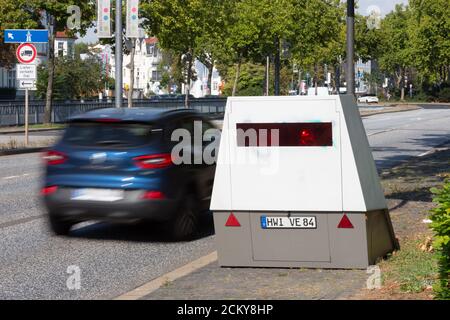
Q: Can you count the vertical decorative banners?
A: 2